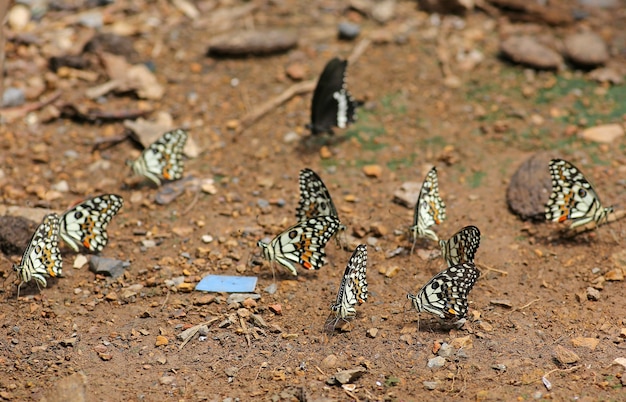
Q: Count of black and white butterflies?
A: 11